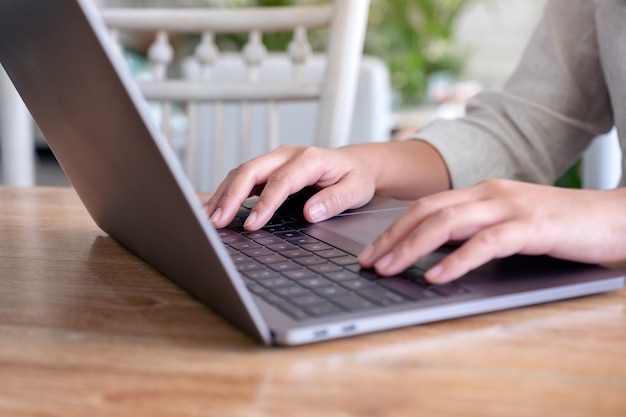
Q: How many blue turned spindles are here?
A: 0